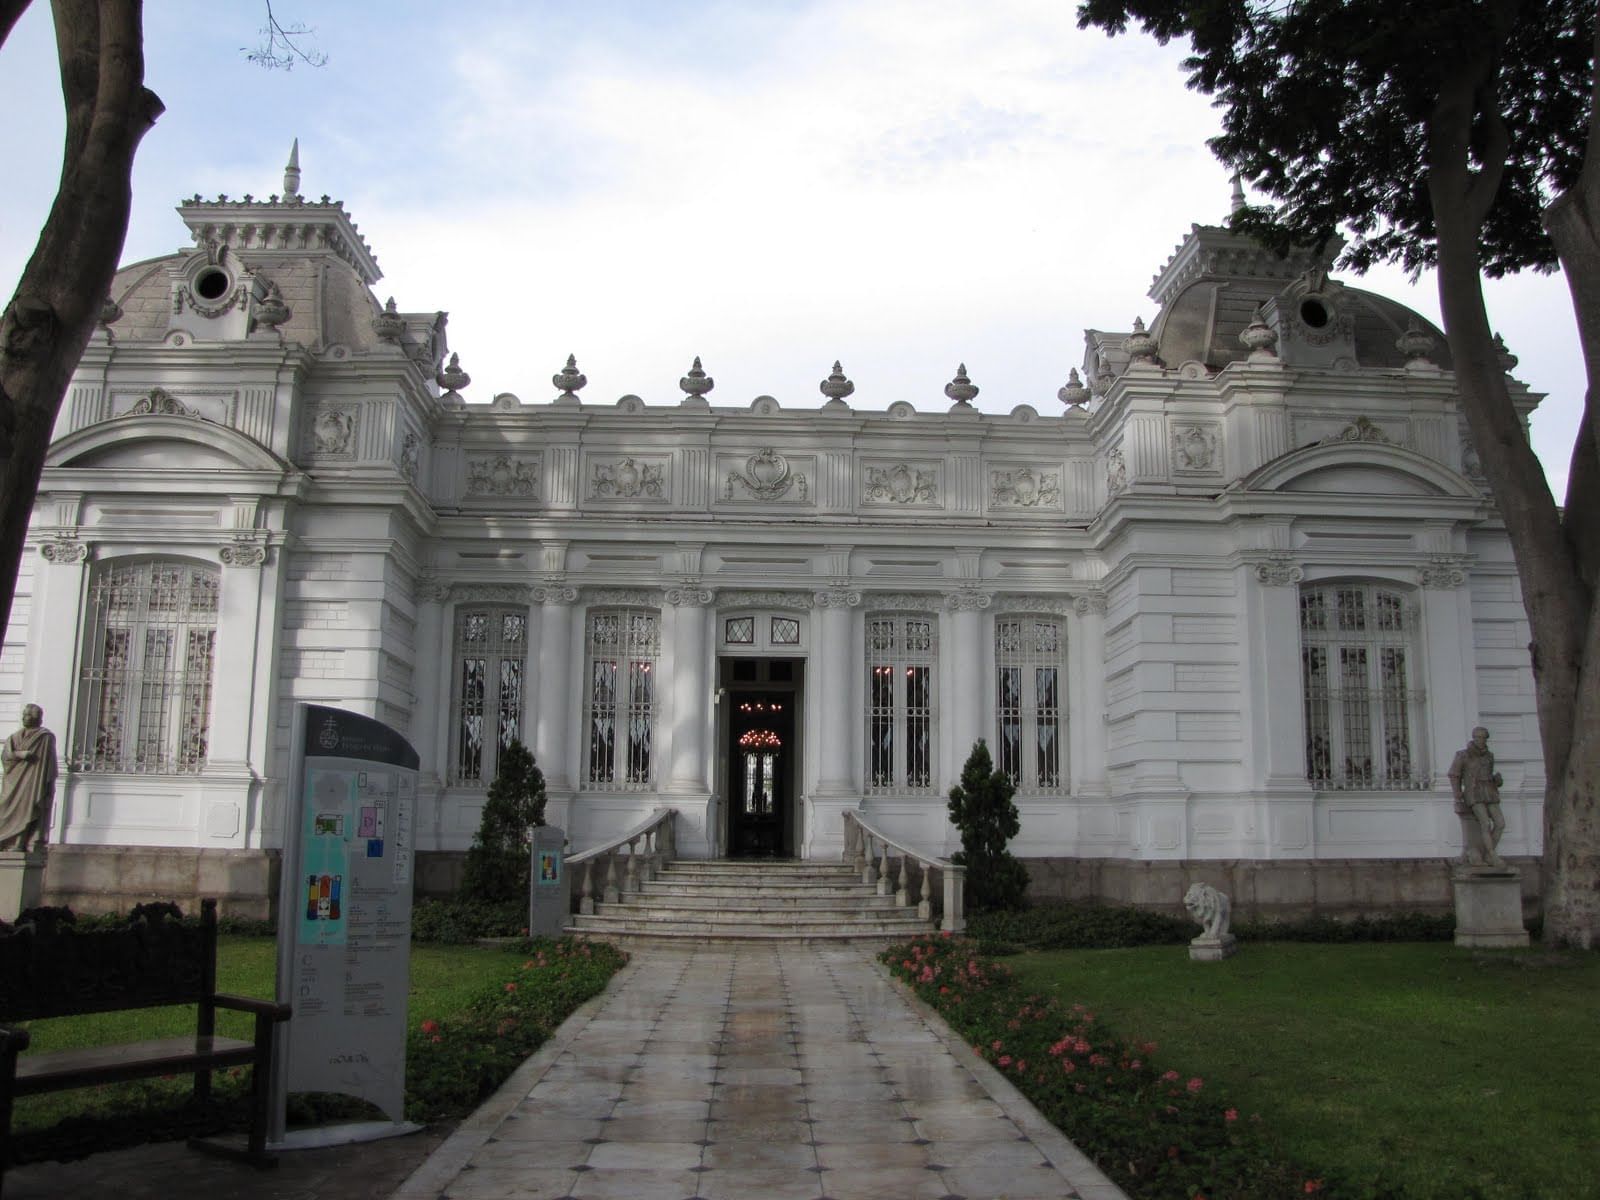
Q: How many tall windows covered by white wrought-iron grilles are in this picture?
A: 6